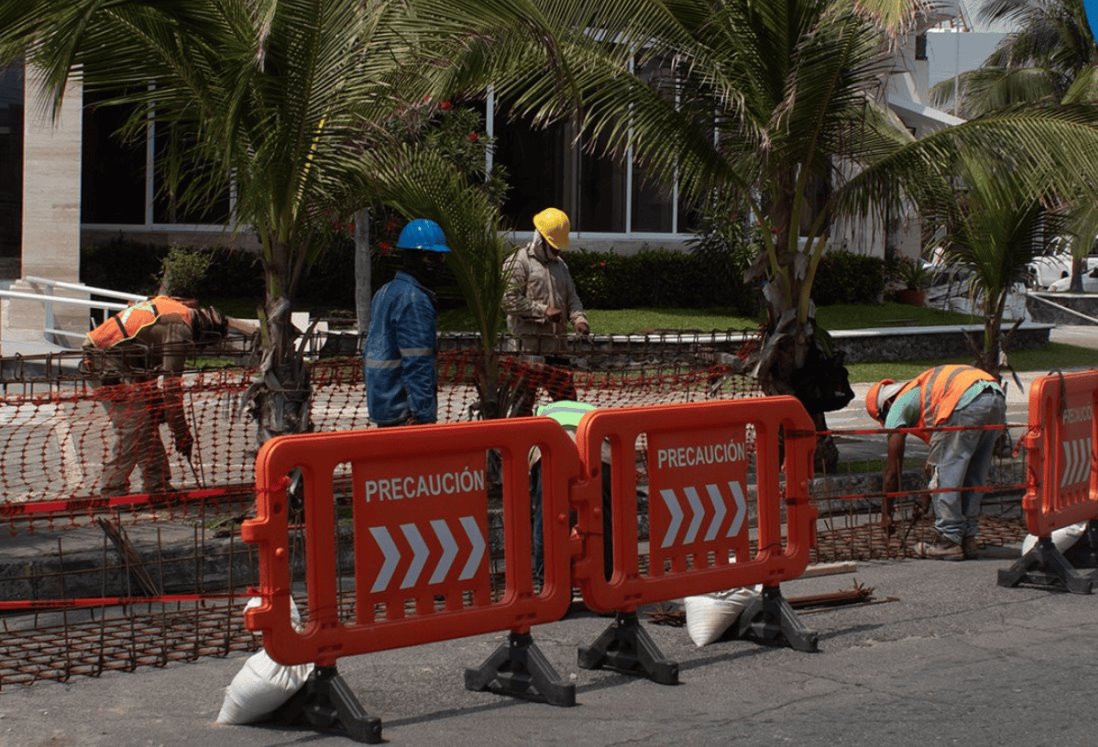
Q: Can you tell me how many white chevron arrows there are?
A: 12